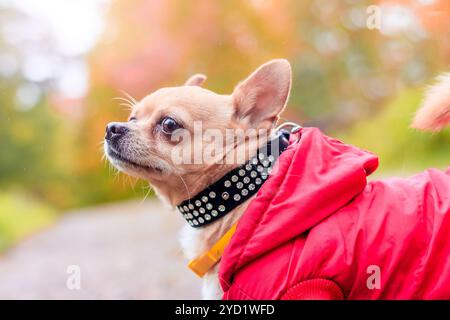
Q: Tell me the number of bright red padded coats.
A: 1